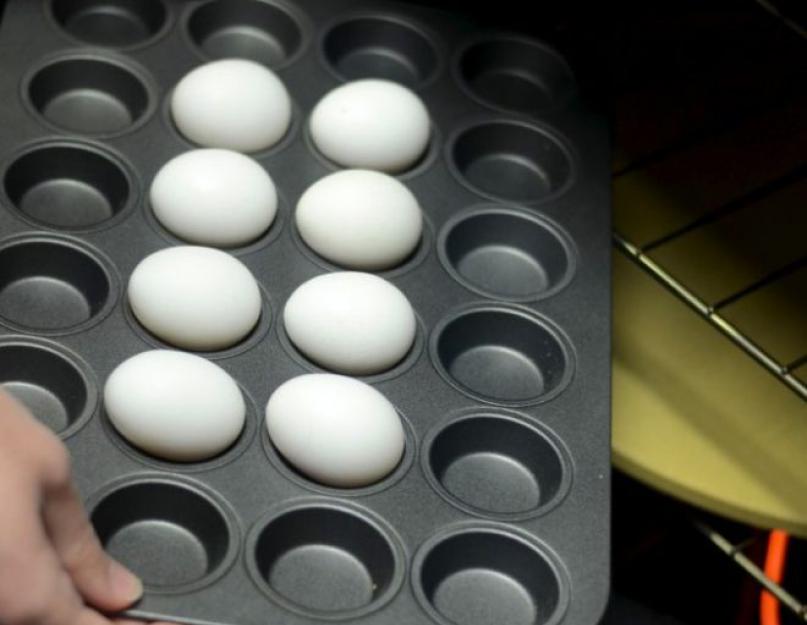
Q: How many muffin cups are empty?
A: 15